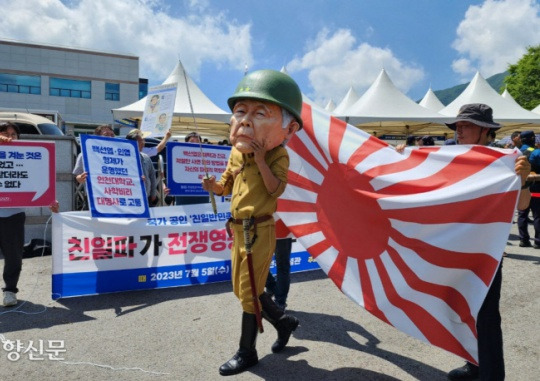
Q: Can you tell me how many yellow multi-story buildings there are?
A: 0